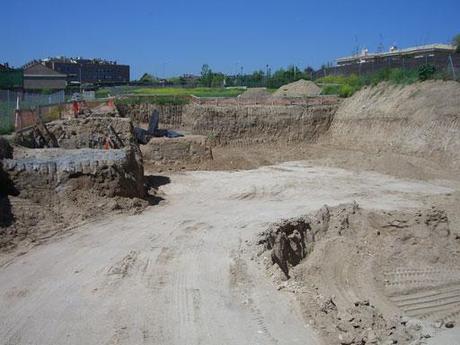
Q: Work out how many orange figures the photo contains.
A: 3